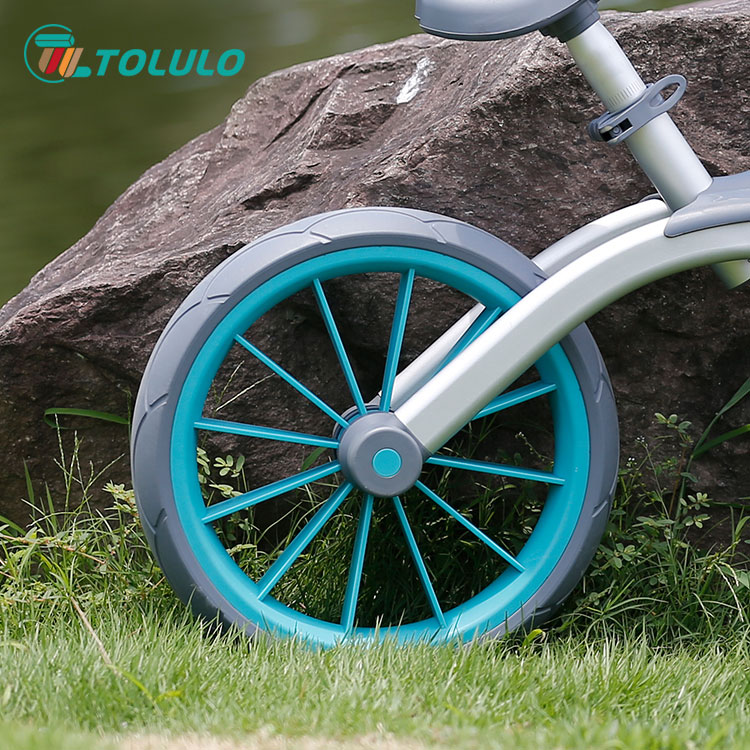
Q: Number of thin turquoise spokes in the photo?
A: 12